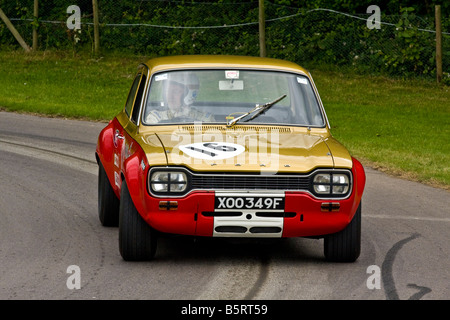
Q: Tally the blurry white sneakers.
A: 0